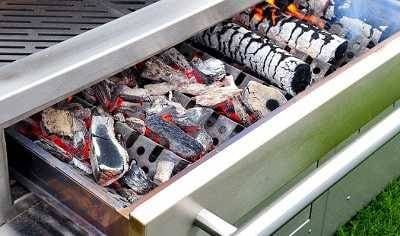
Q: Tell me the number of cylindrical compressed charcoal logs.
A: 2